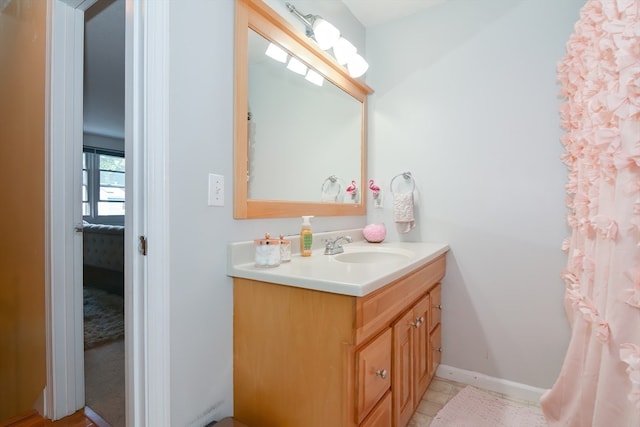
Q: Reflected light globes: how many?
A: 3